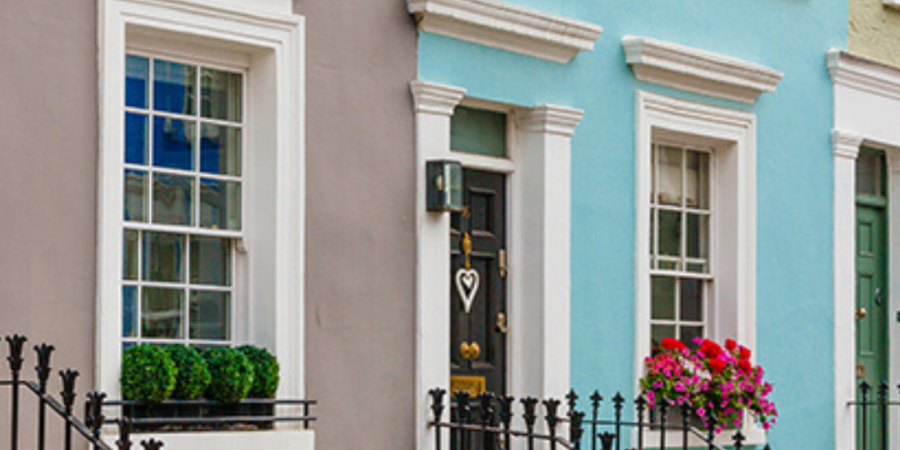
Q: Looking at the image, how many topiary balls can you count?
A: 4